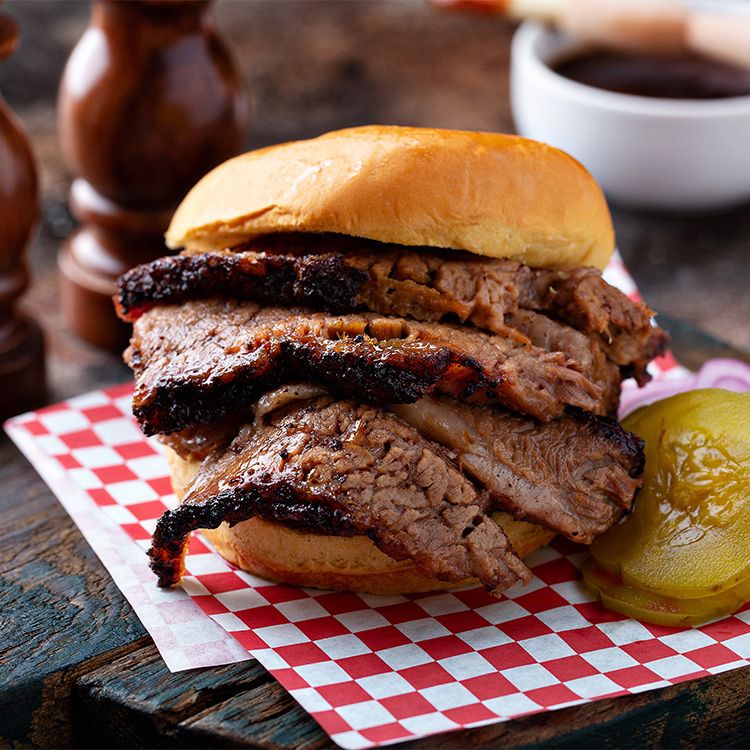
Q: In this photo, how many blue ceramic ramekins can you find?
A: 0